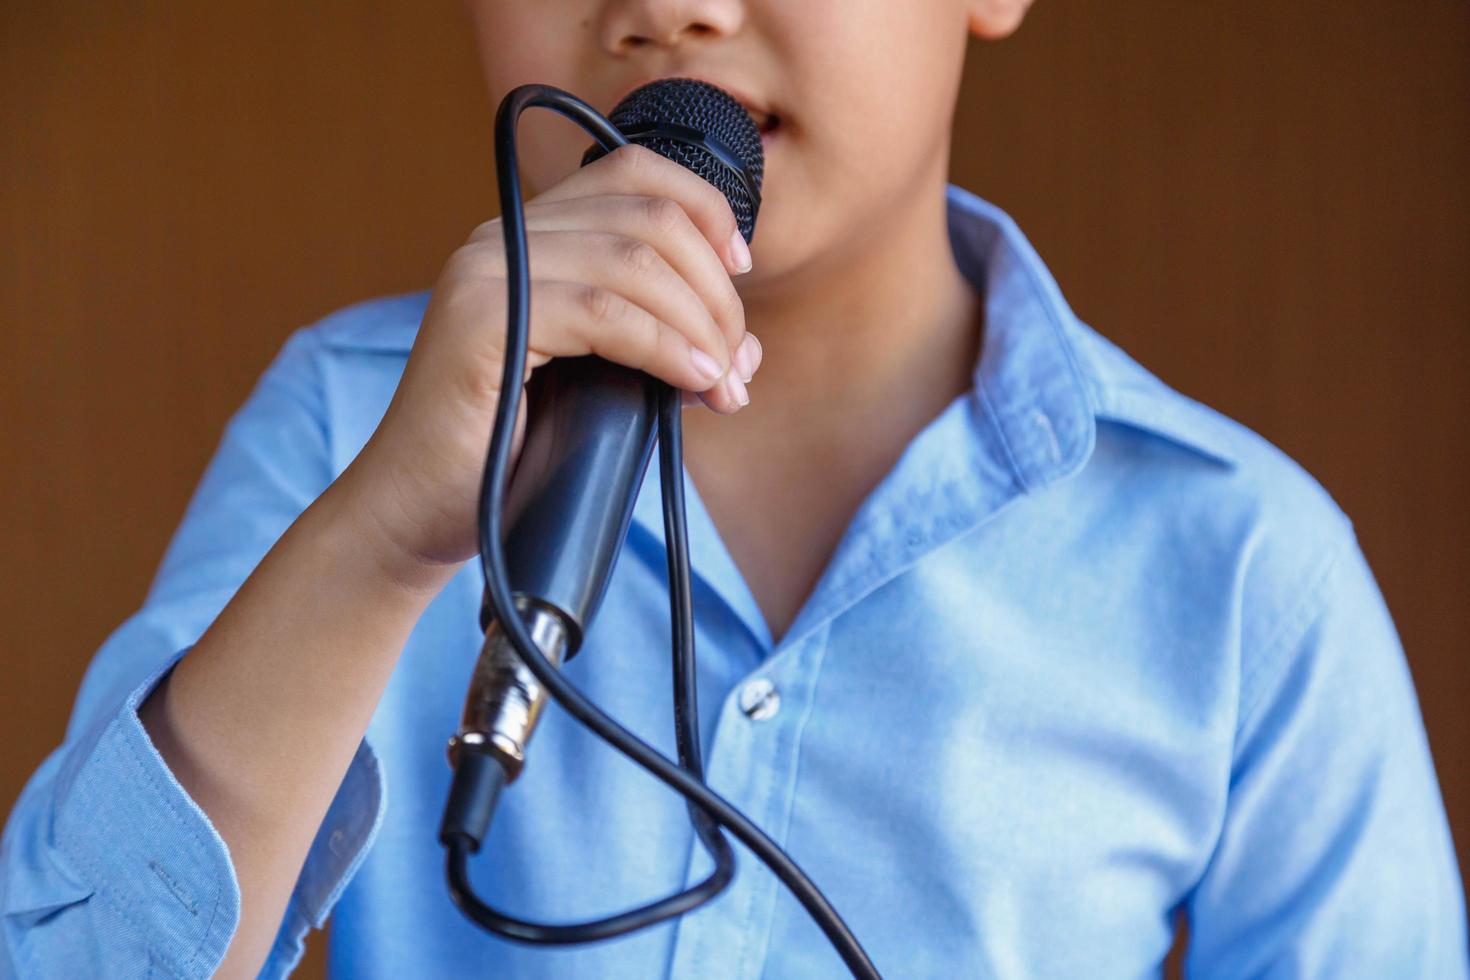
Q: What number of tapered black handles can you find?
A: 1